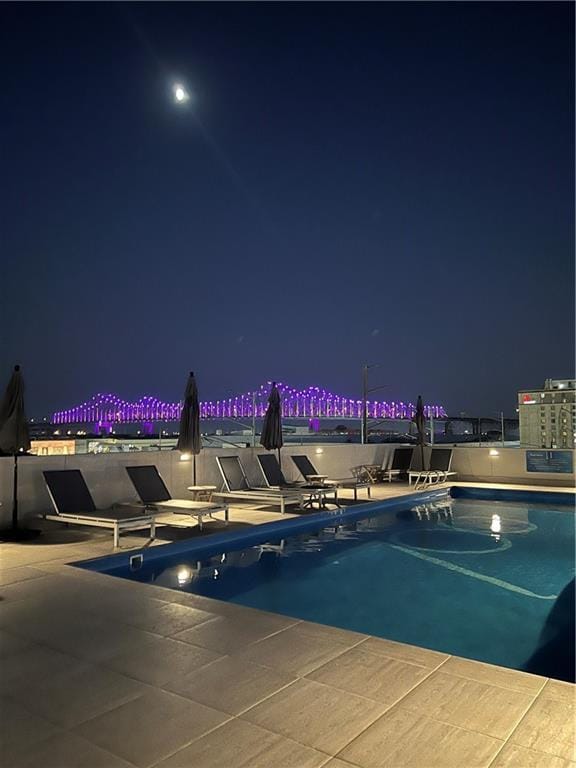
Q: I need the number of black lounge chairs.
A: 7